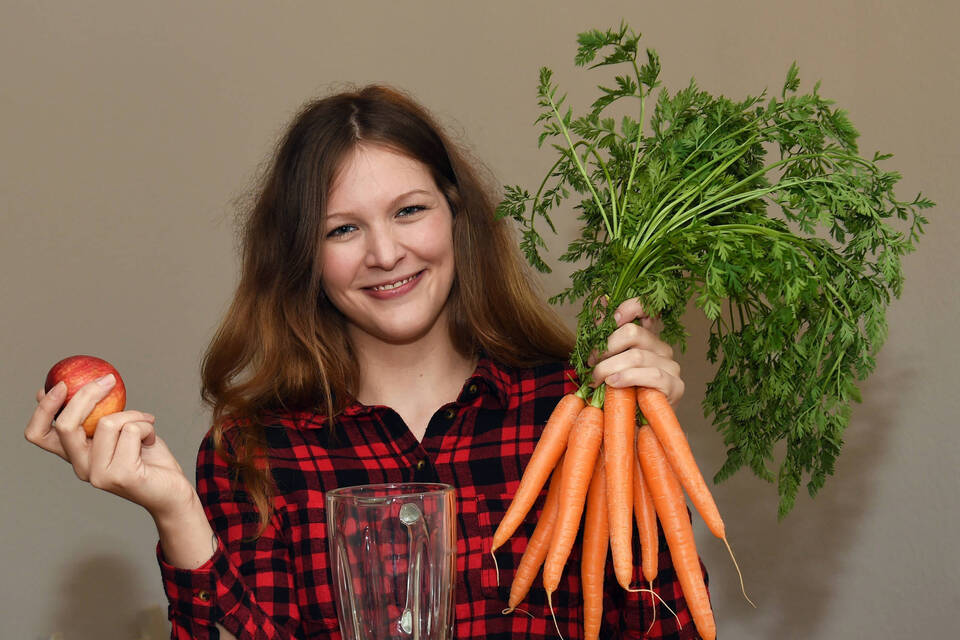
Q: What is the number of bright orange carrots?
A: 8